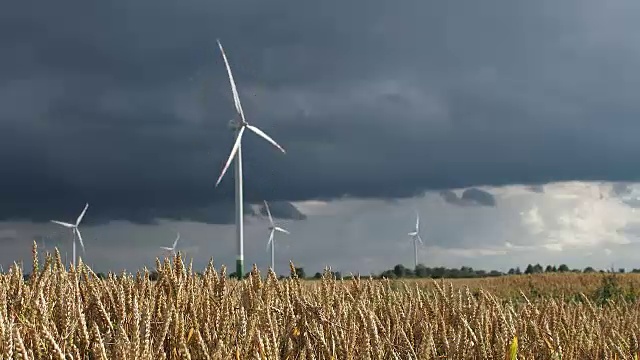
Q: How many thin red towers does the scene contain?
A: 0